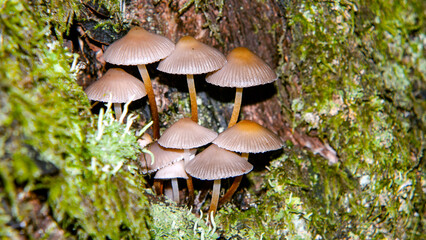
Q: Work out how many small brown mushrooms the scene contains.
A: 9